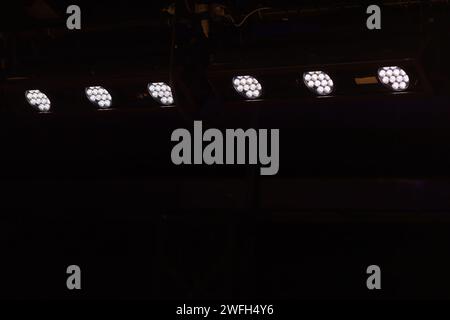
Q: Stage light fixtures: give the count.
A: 6